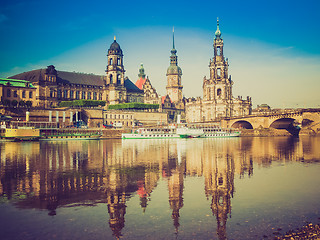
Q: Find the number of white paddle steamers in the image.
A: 1